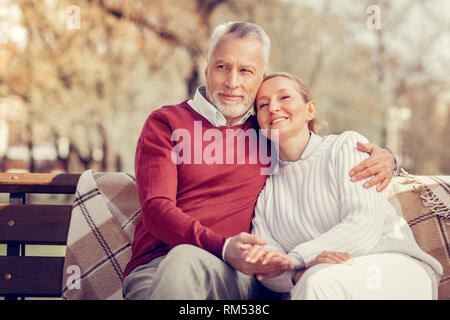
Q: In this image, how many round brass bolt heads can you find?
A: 3